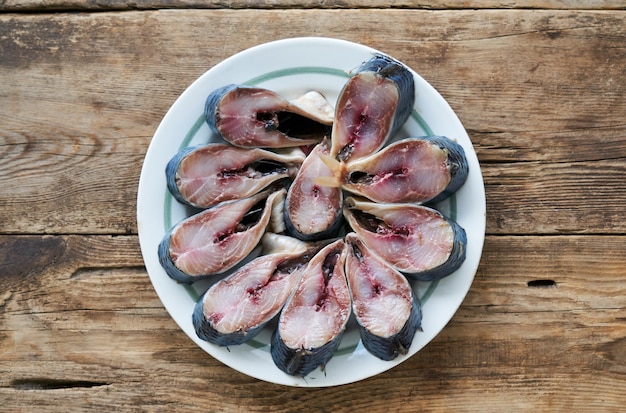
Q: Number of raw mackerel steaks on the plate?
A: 10